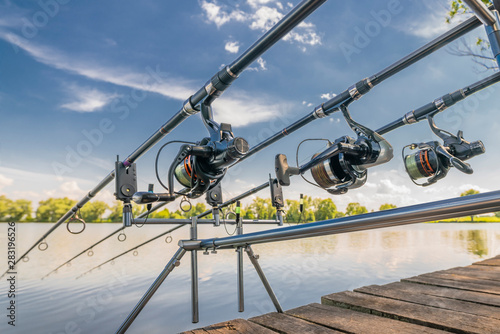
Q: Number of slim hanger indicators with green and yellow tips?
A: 2